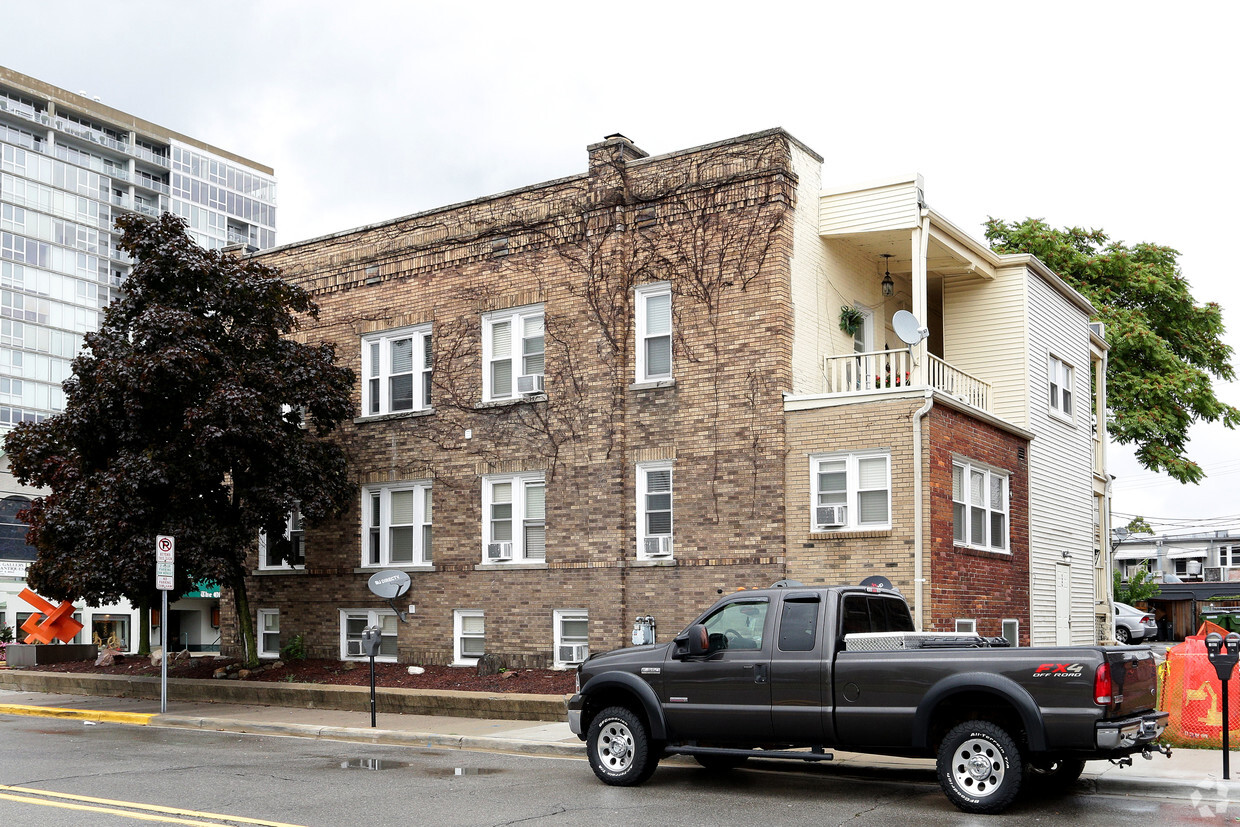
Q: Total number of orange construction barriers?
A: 1